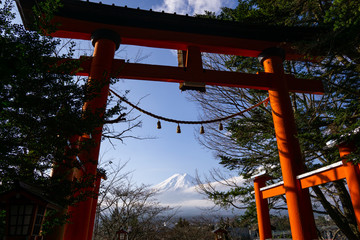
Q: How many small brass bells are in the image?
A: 4